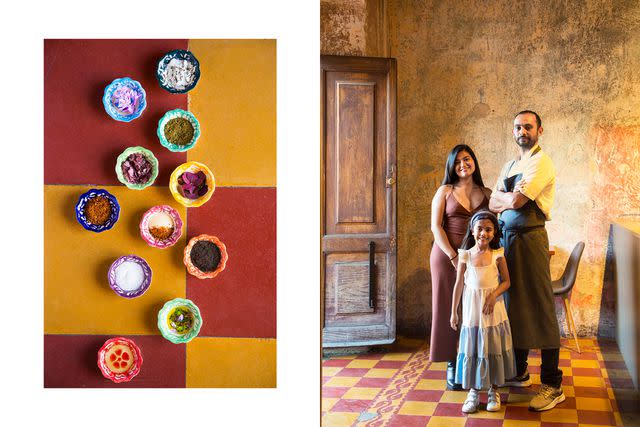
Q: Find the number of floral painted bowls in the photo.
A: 11